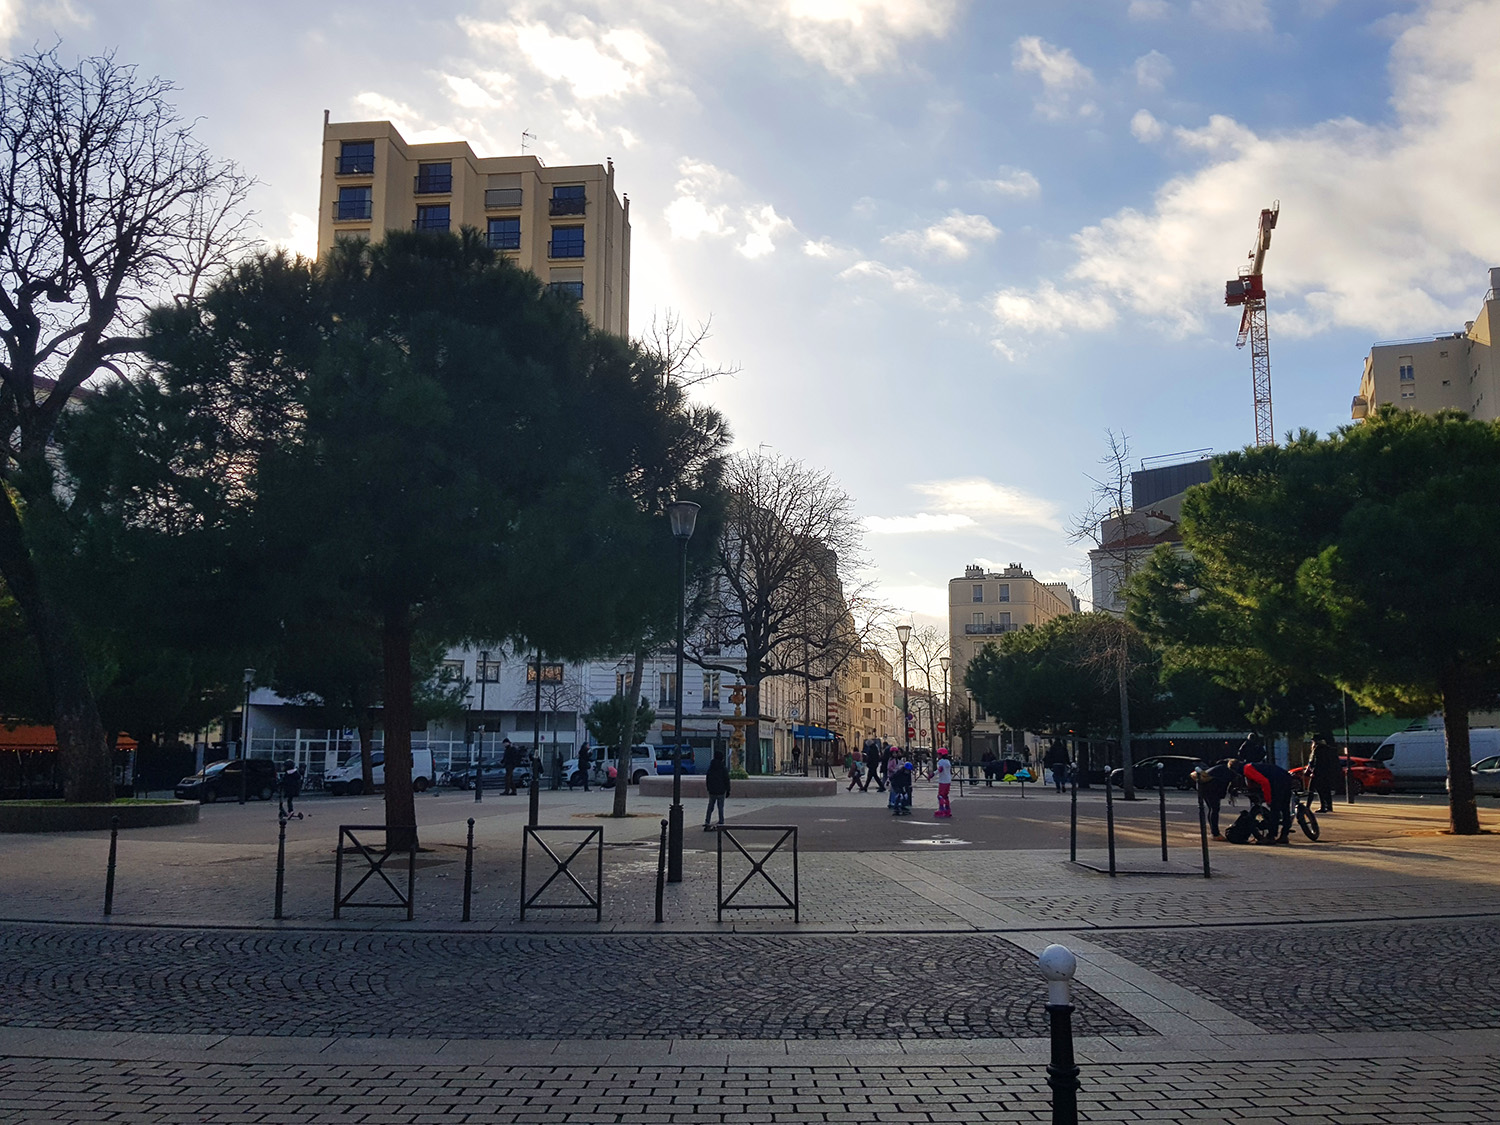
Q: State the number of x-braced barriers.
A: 3